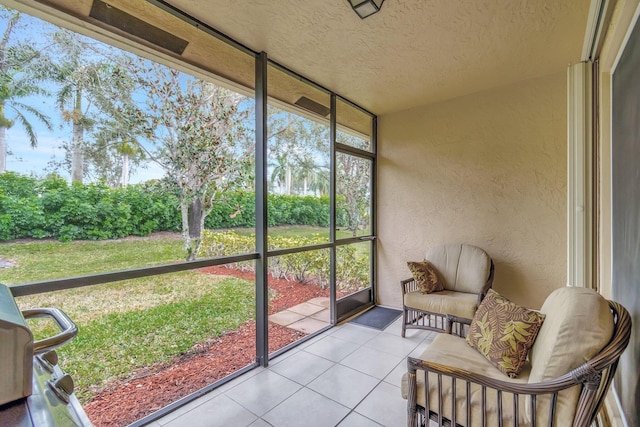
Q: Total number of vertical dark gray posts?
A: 3